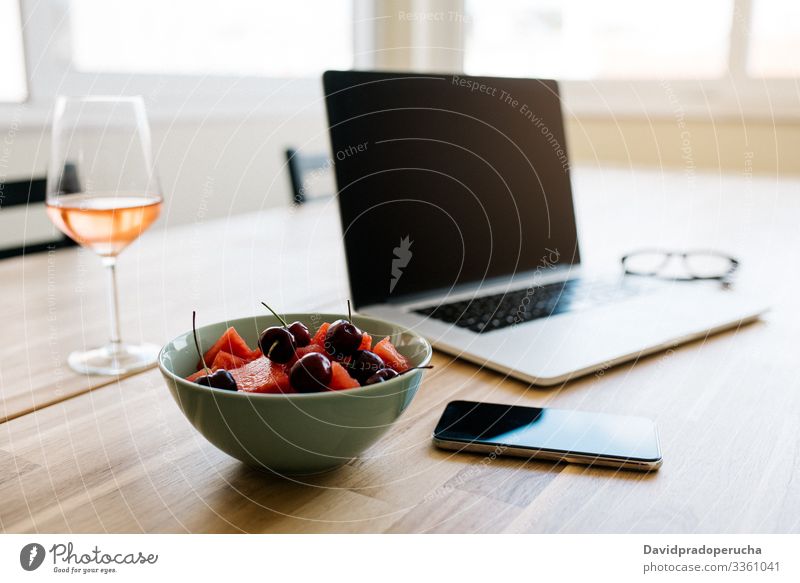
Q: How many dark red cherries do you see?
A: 7